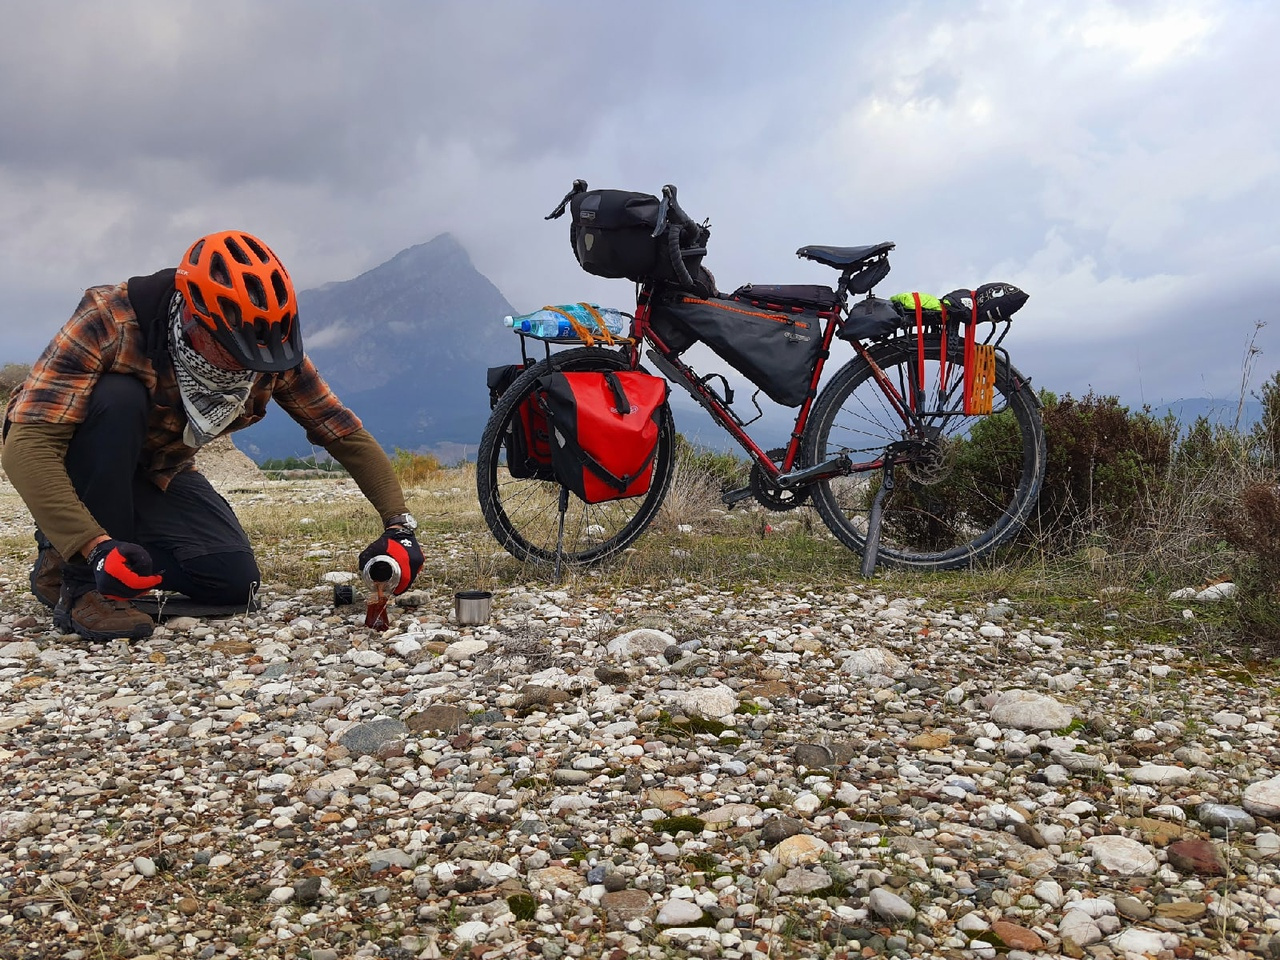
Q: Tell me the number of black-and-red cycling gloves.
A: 2